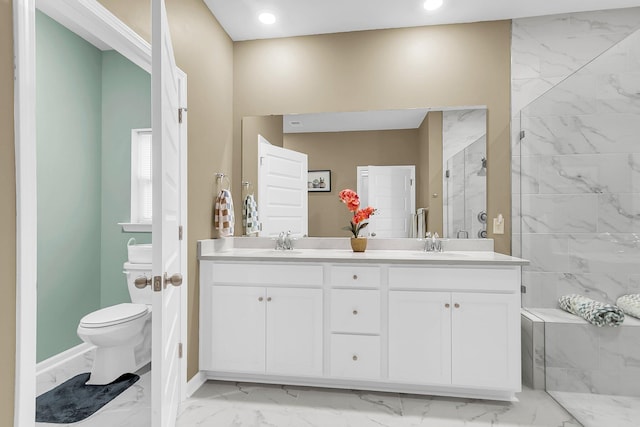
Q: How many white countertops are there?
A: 1